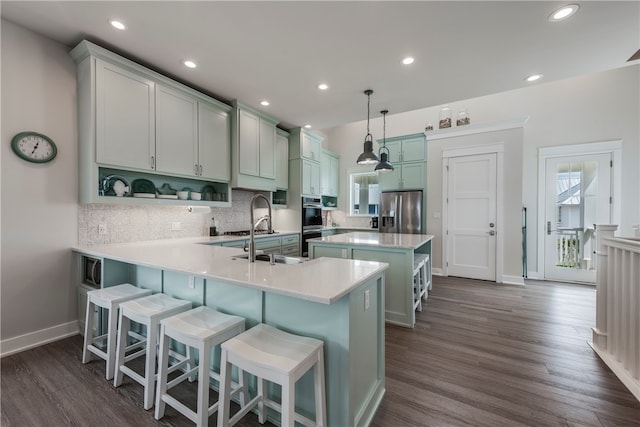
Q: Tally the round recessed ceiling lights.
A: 8